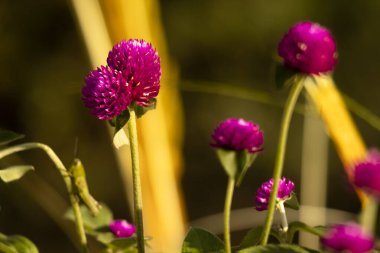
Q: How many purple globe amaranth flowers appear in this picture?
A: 8